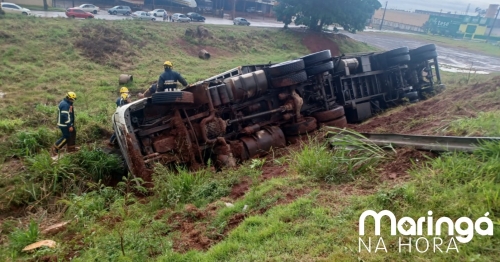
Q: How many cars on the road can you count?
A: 9